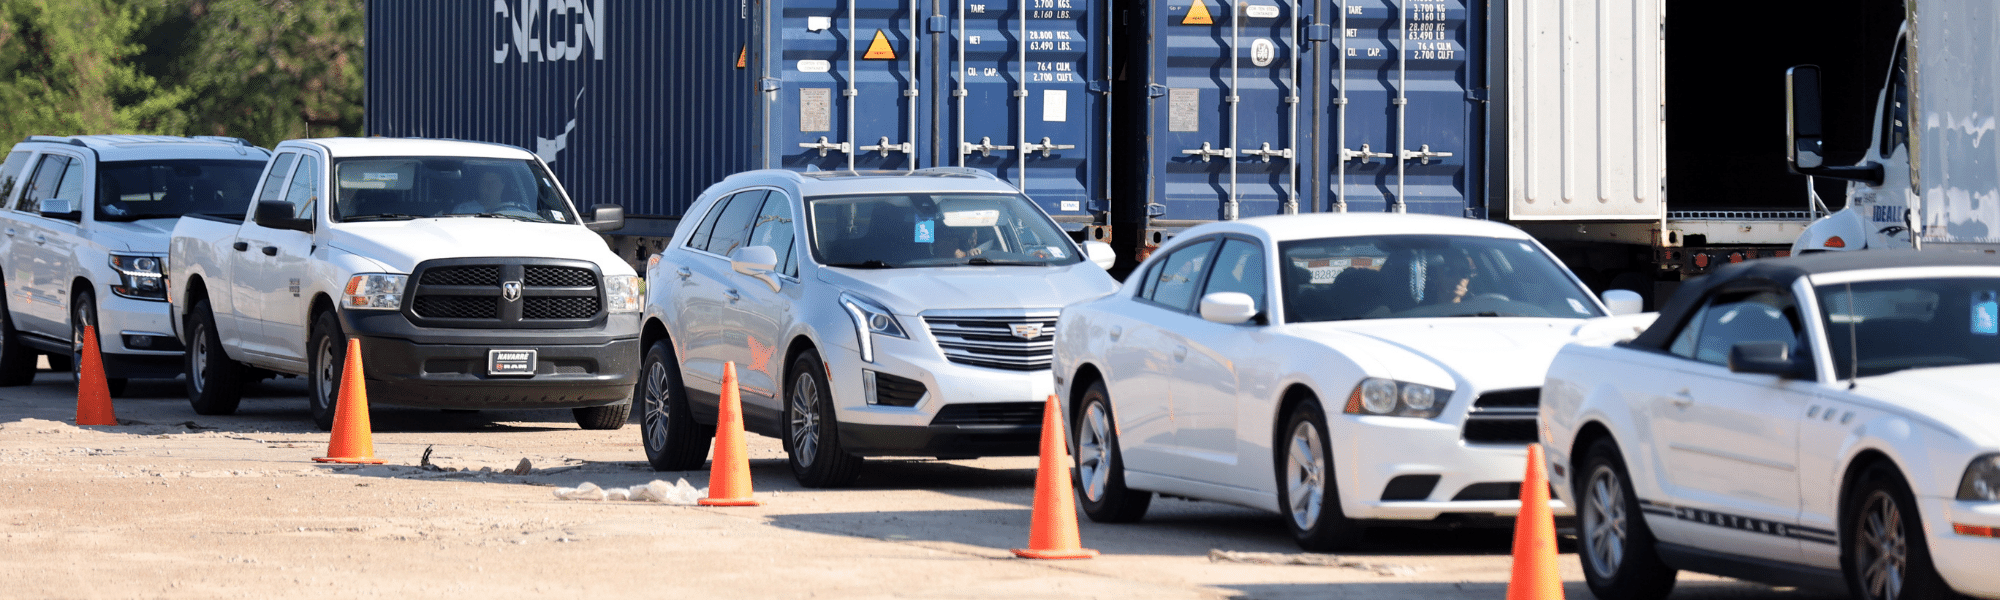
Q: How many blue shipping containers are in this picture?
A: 2